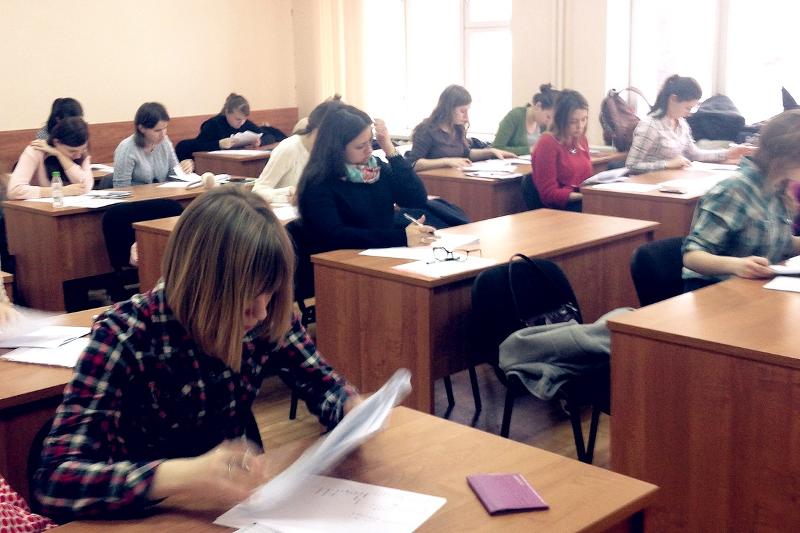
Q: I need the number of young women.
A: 12